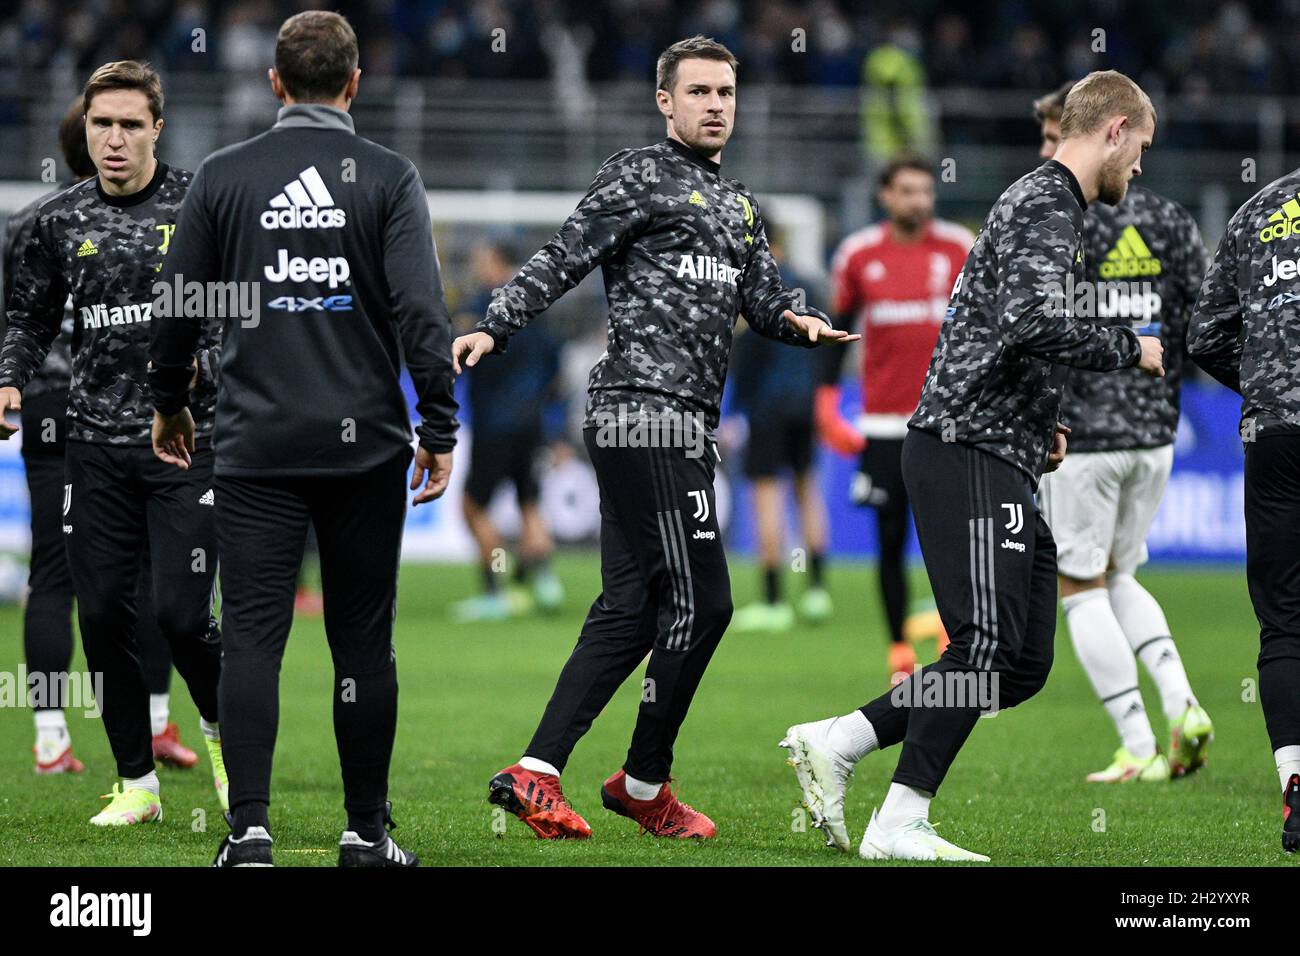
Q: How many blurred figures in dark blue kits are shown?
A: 2